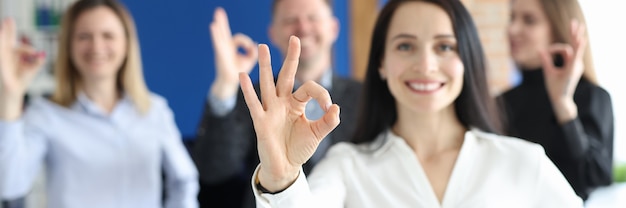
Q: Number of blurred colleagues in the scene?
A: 3